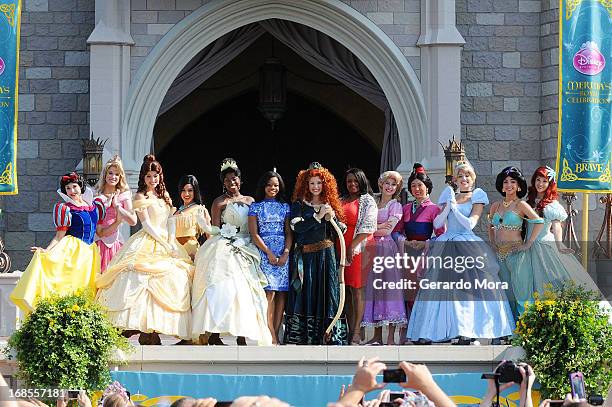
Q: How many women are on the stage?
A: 13